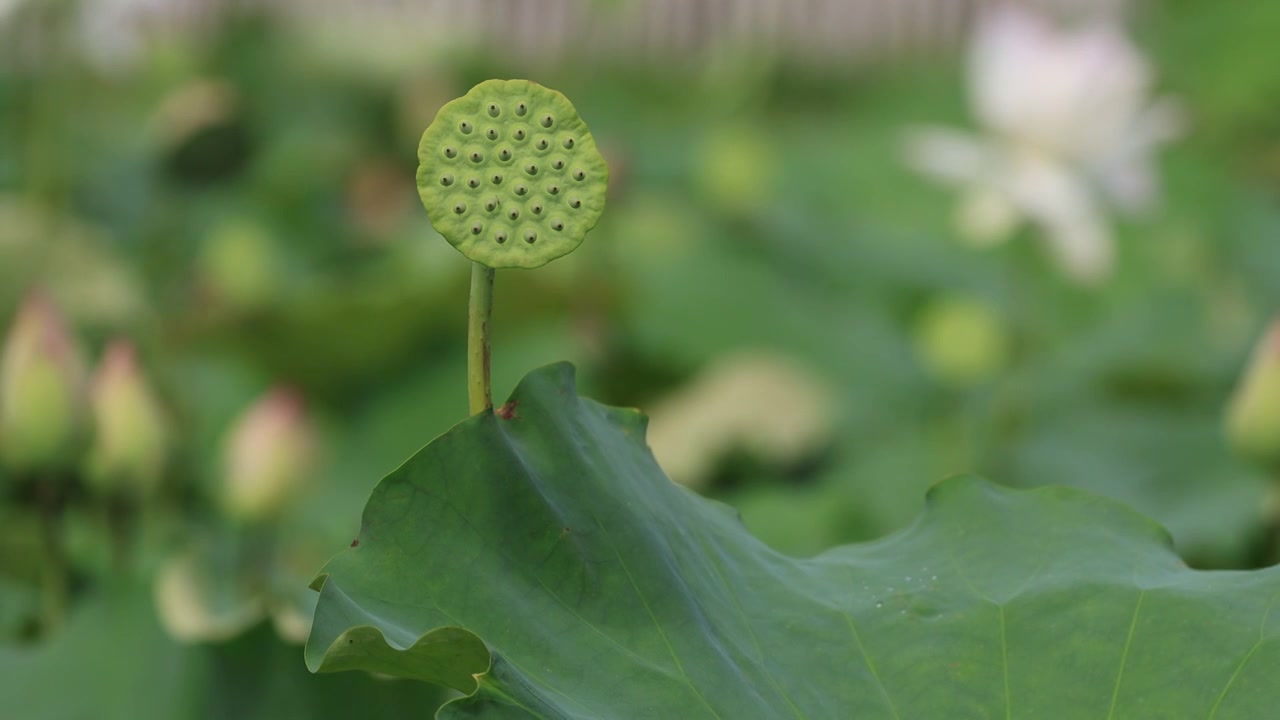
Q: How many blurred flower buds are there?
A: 4